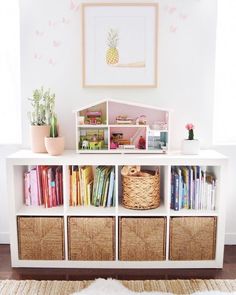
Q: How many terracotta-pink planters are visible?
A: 2